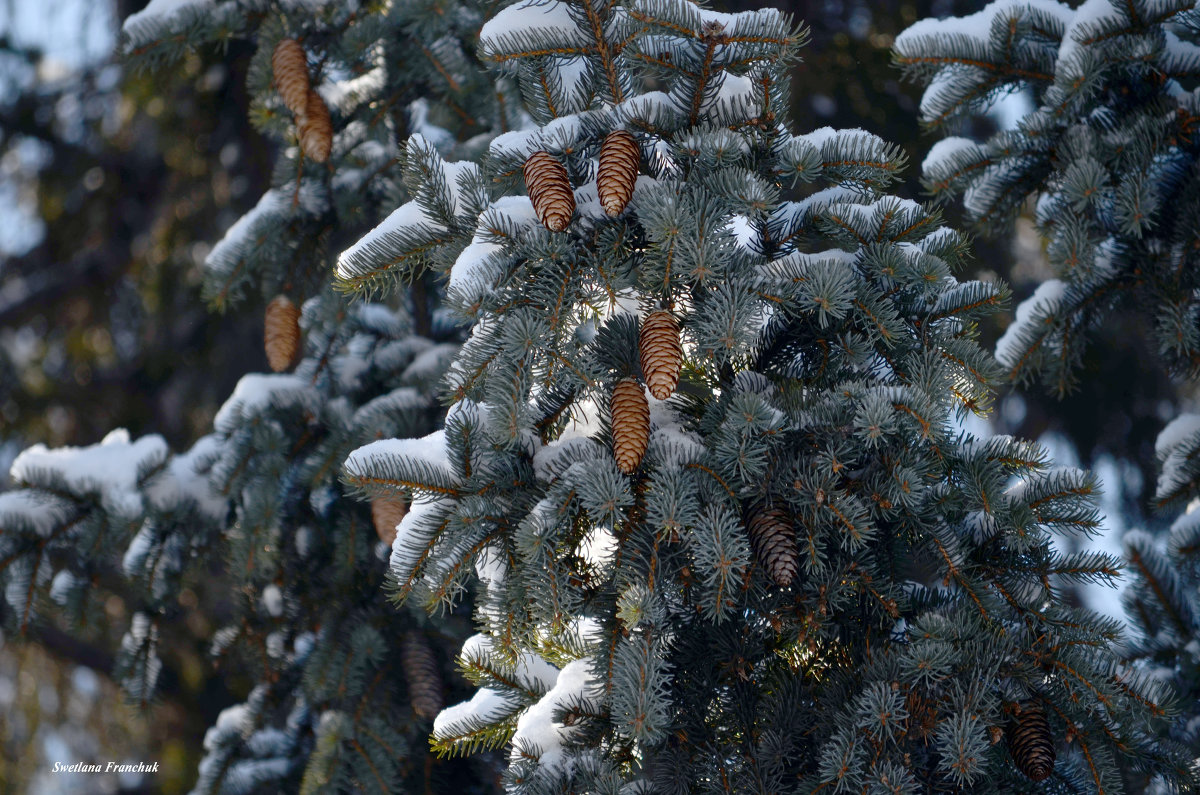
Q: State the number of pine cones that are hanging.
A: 11